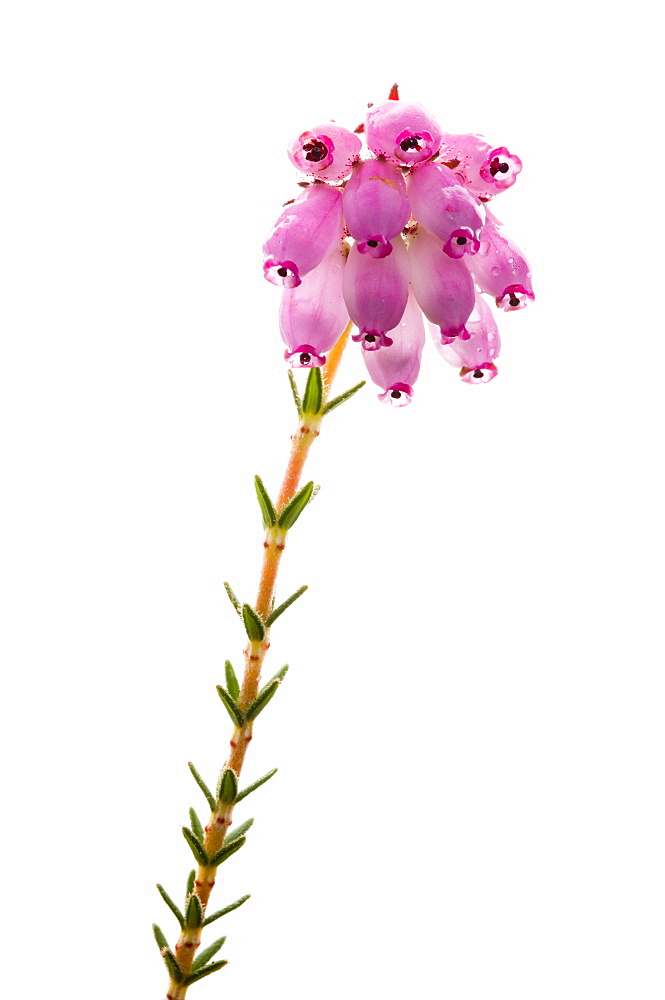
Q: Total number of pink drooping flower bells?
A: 12